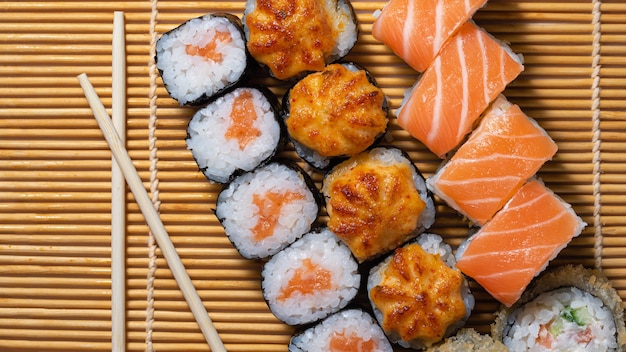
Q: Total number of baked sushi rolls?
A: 4